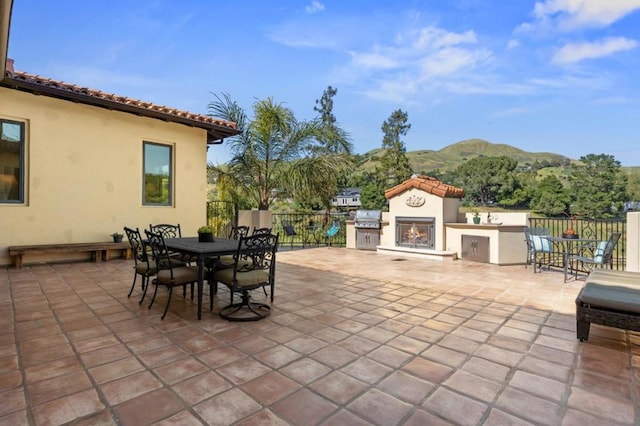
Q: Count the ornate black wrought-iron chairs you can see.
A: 6